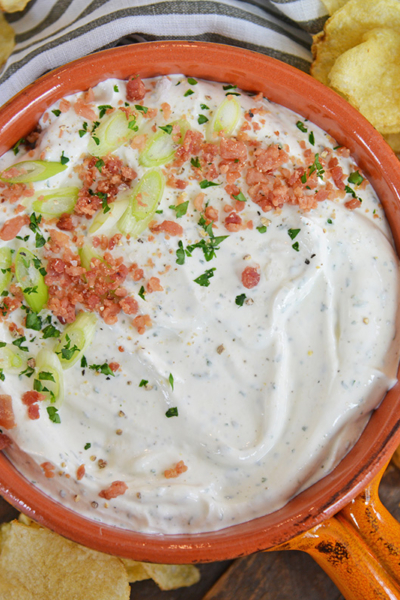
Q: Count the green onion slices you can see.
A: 13